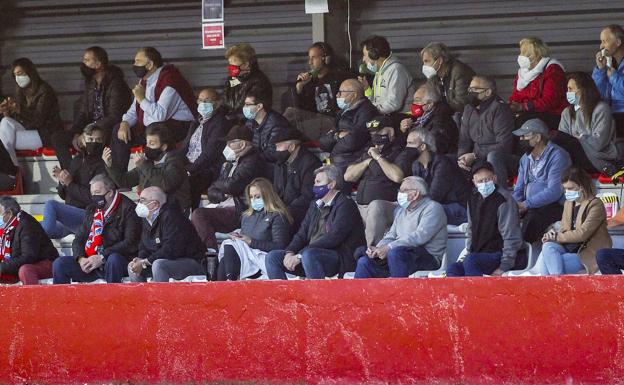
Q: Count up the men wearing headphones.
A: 2